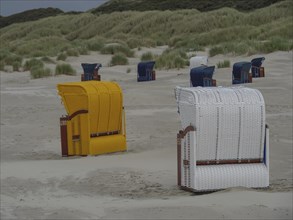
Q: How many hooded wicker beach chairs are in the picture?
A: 8